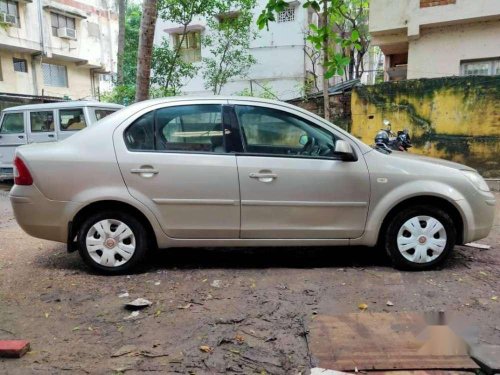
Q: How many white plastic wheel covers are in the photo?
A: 2